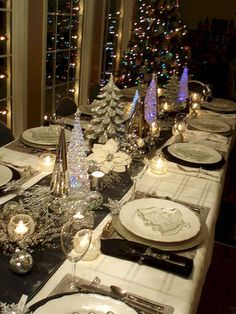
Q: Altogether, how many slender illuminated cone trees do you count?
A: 4